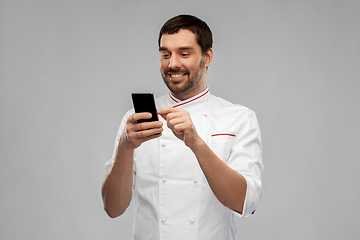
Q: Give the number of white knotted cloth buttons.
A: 6